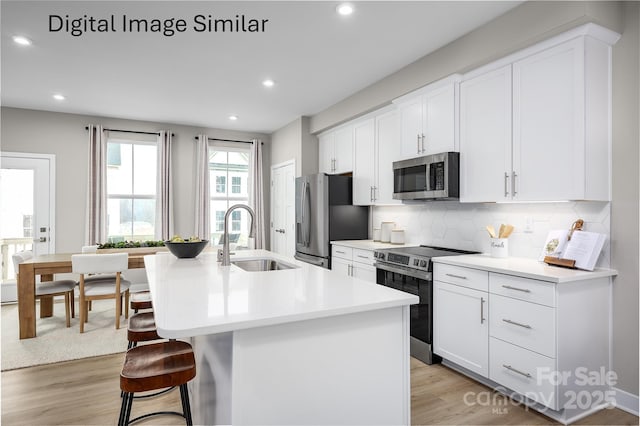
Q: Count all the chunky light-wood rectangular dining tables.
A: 1